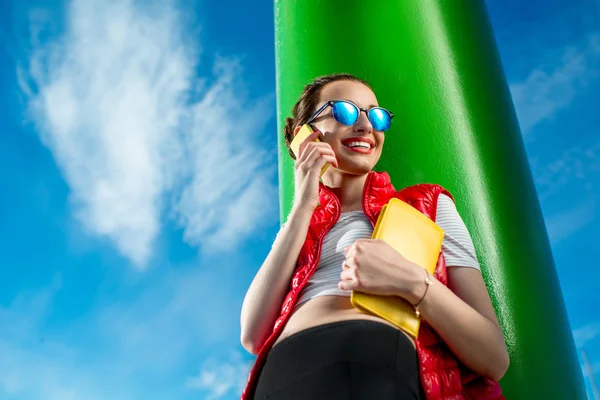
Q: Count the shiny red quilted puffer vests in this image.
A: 1